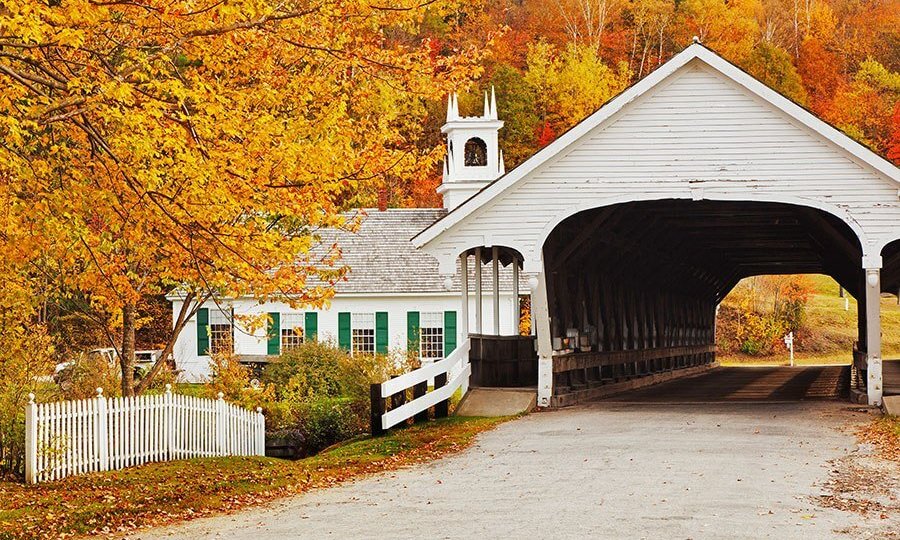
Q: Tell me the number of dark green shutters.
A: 7